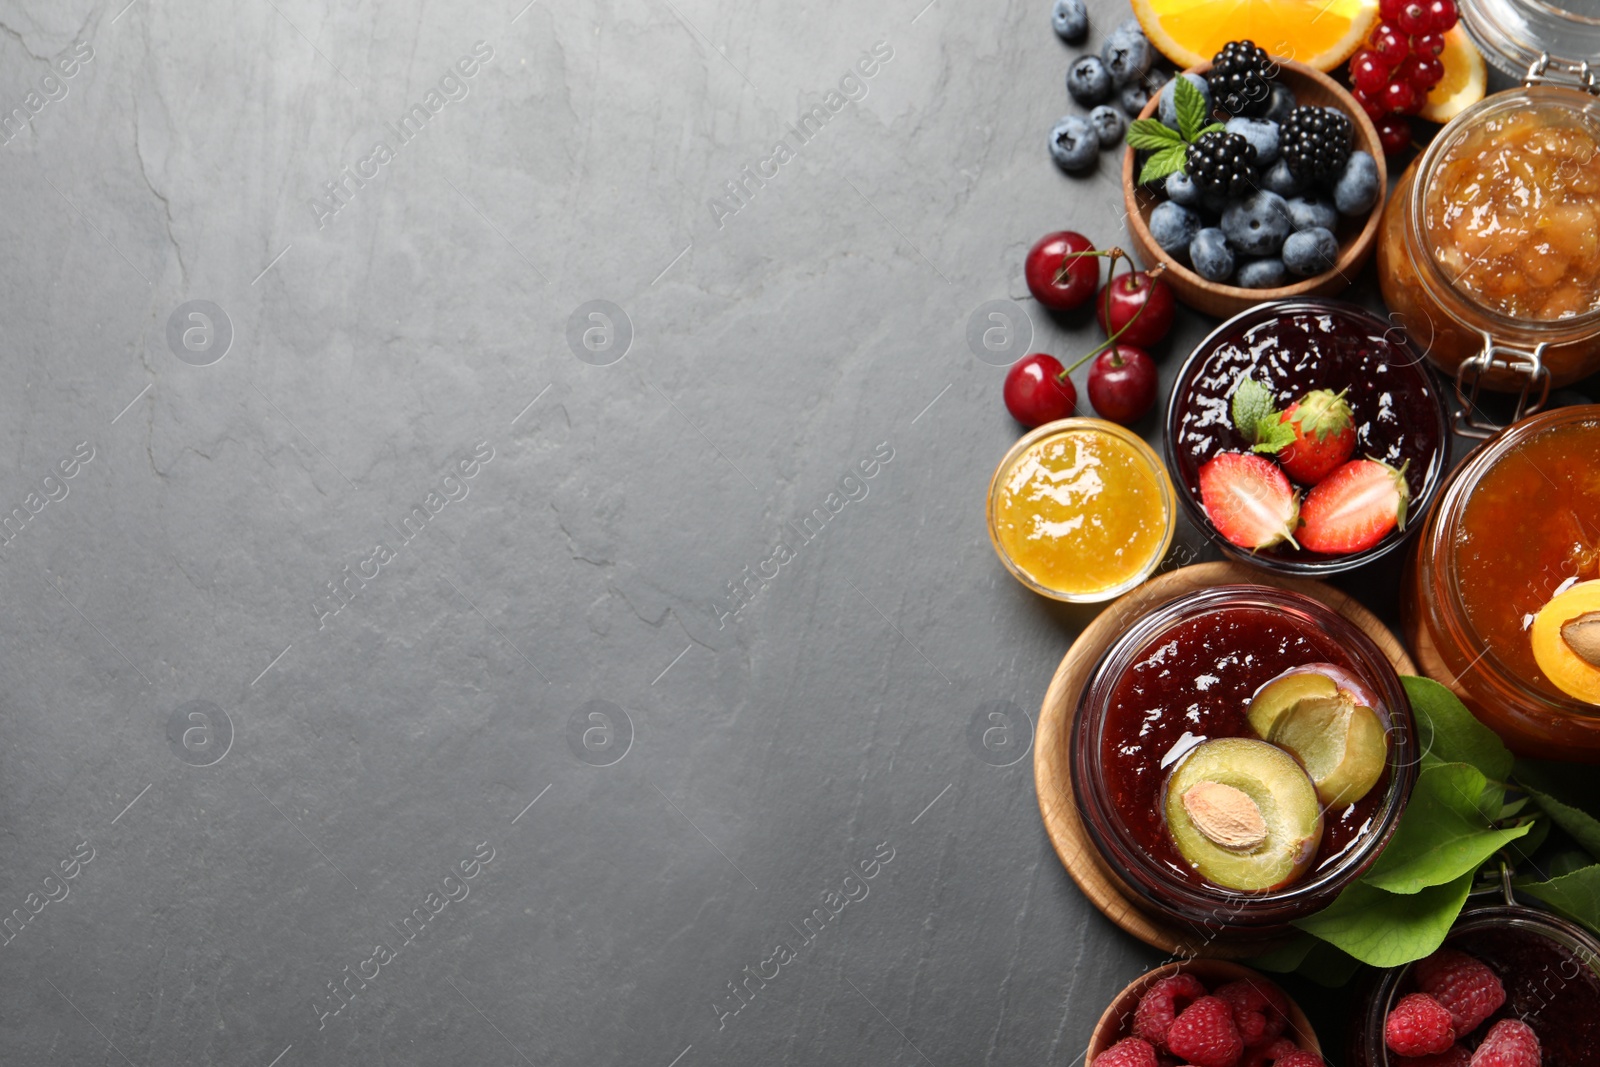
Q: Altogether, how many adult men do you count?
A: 0